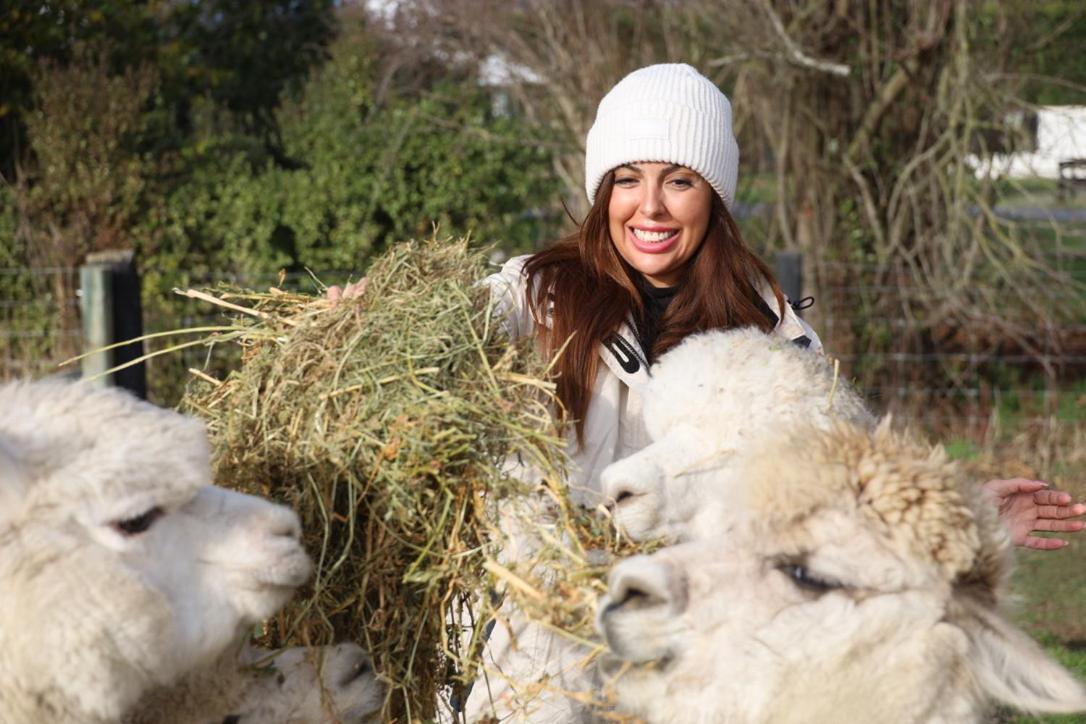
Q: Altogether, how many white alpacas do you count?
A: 4